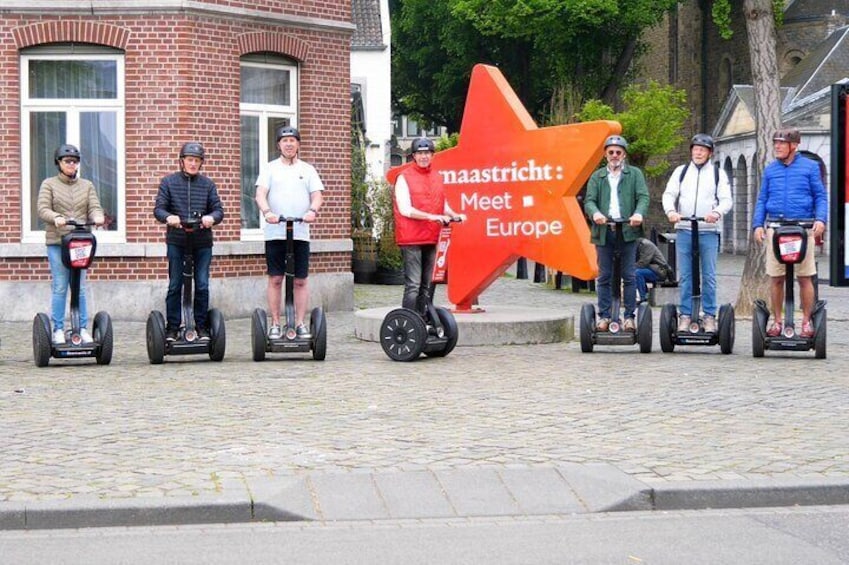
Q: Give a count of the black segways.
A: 7